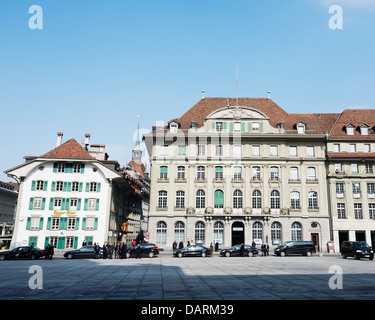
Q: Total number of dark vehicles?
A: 7